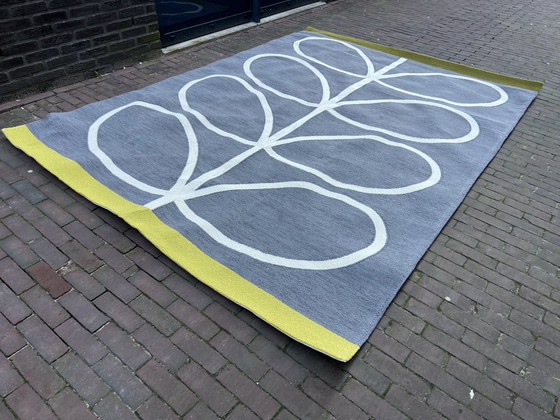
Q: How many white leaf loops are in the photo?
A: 8